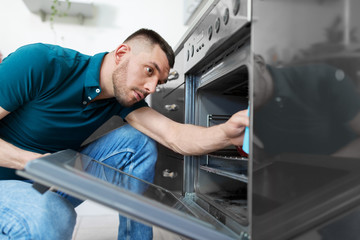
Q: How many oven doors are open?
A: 1